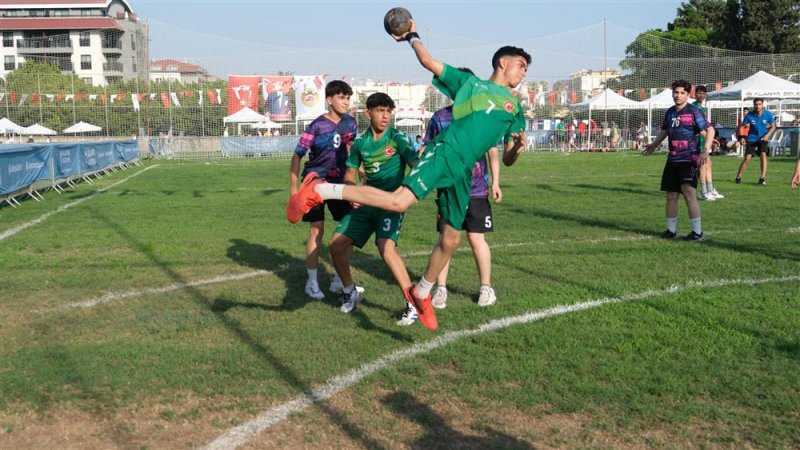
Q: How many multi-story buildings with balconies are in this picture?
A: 1